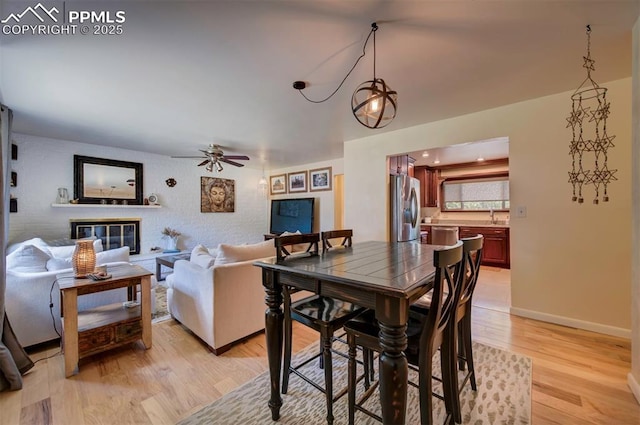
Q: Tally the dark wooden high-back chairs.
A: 4